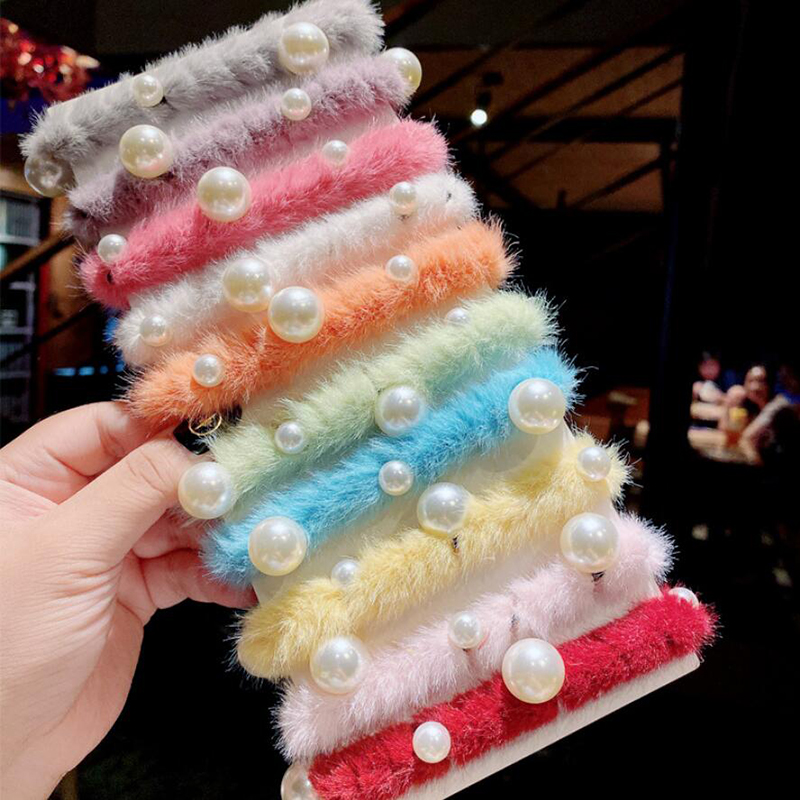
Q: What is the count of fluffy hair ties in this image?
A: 10